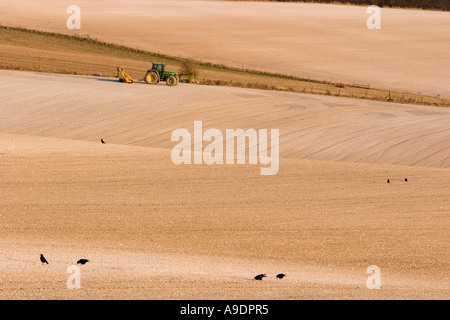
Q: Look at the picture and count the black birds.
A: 7